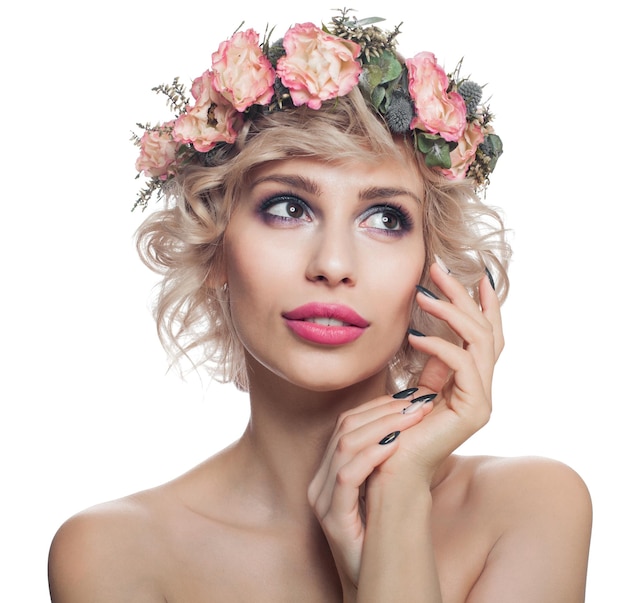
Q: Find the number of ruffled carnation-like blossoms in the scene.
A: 6